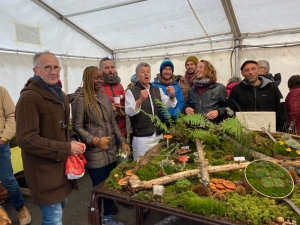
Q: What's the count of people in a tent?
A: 13